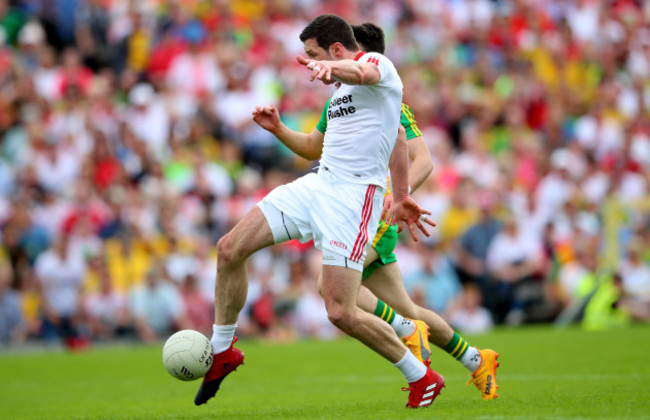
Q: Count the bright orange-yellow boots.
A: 2